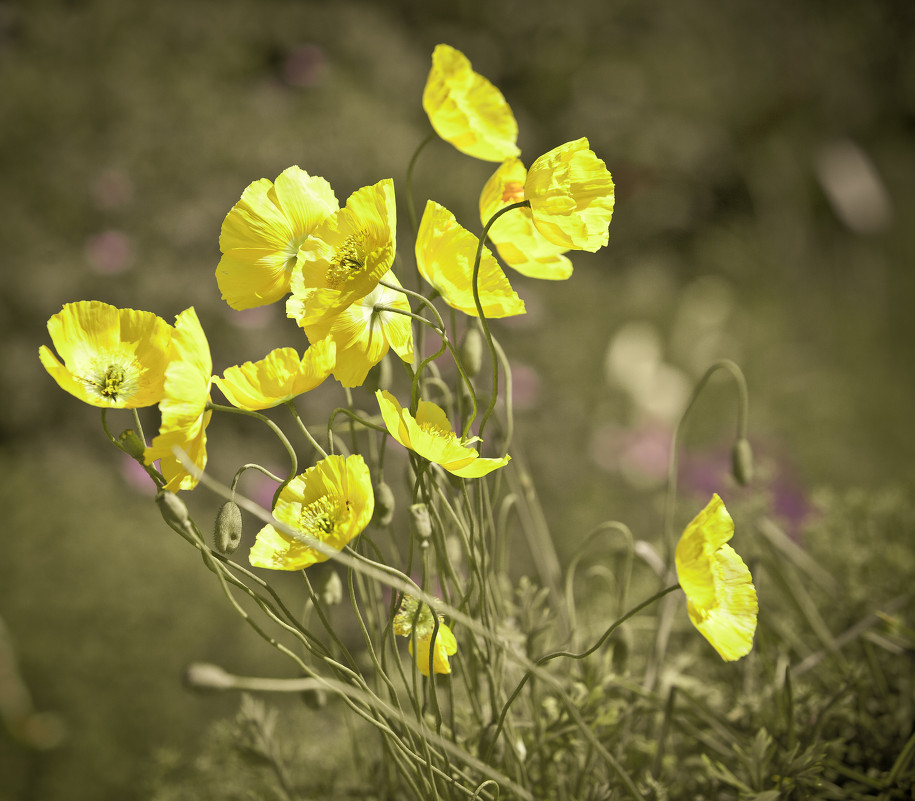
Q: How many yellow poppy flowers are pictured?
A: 14